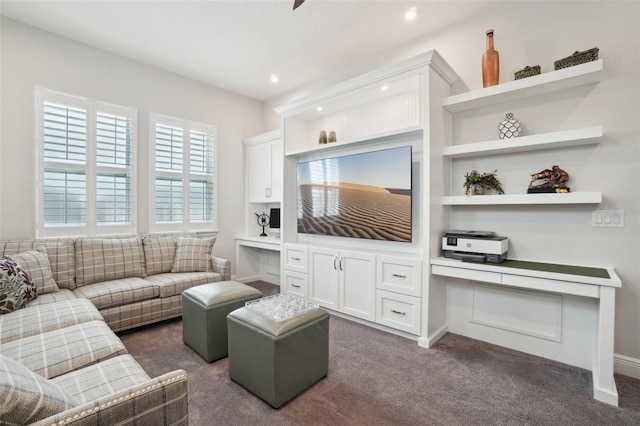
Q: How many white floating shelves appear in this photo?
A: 3